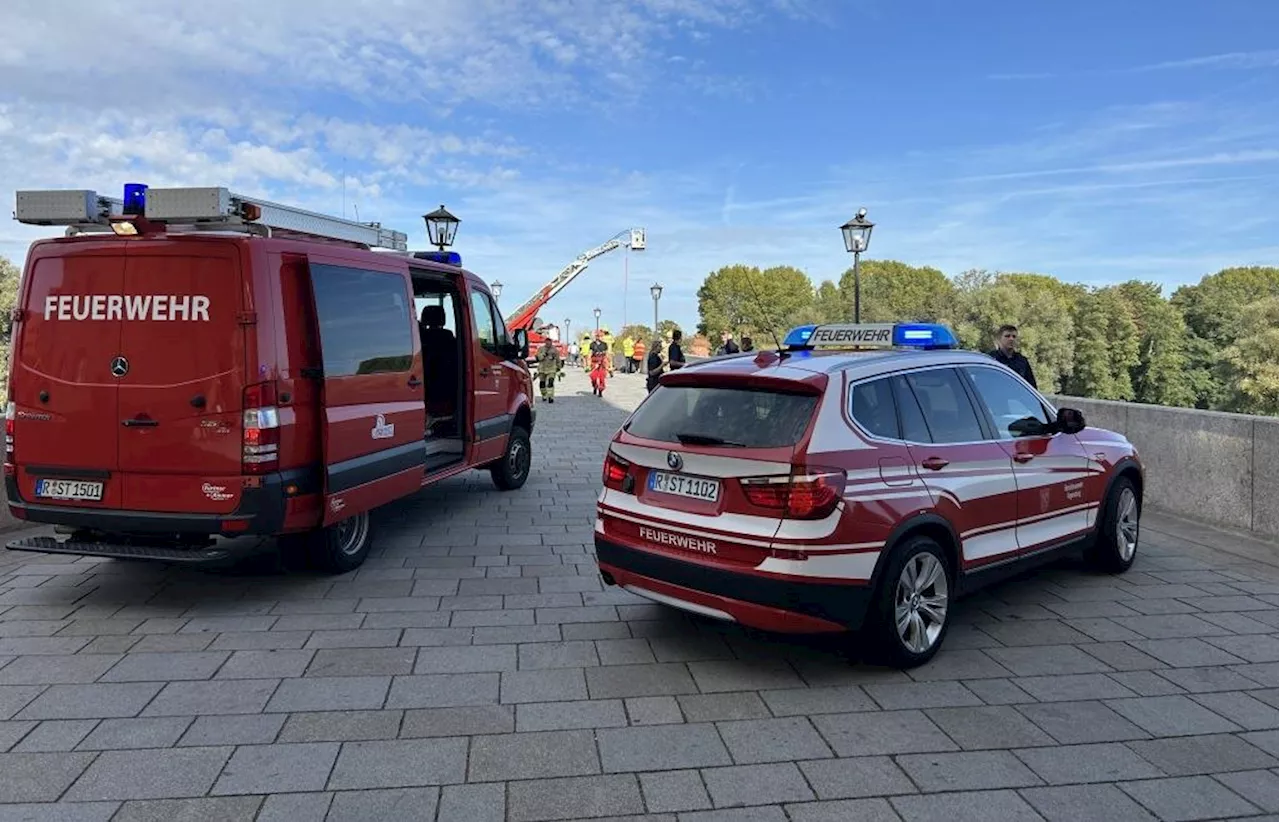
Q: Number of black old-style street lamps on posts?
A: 6